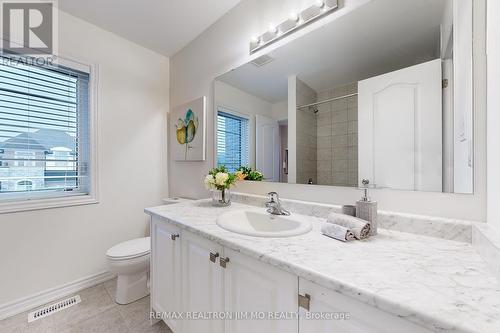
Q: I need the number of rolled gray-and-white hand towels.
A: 2